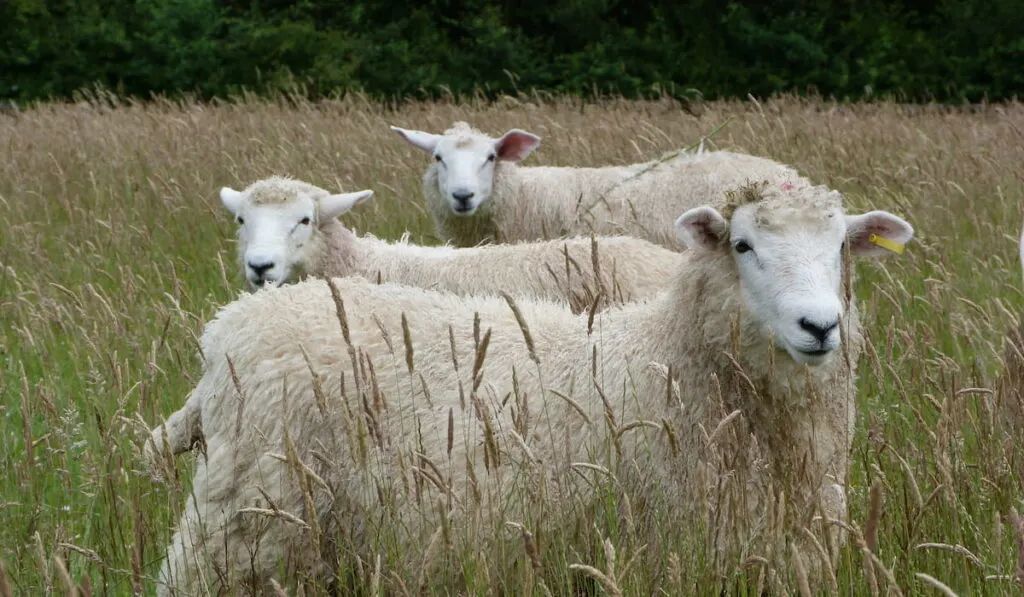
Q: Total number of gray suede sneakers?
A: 0